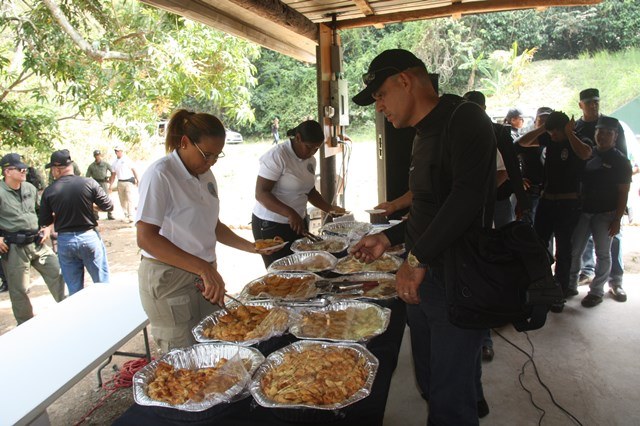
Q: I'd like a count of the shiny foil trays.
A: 11